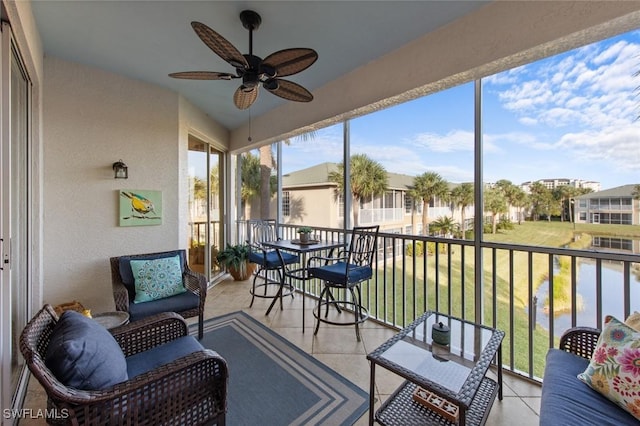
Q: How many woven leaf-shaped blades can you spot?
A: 5